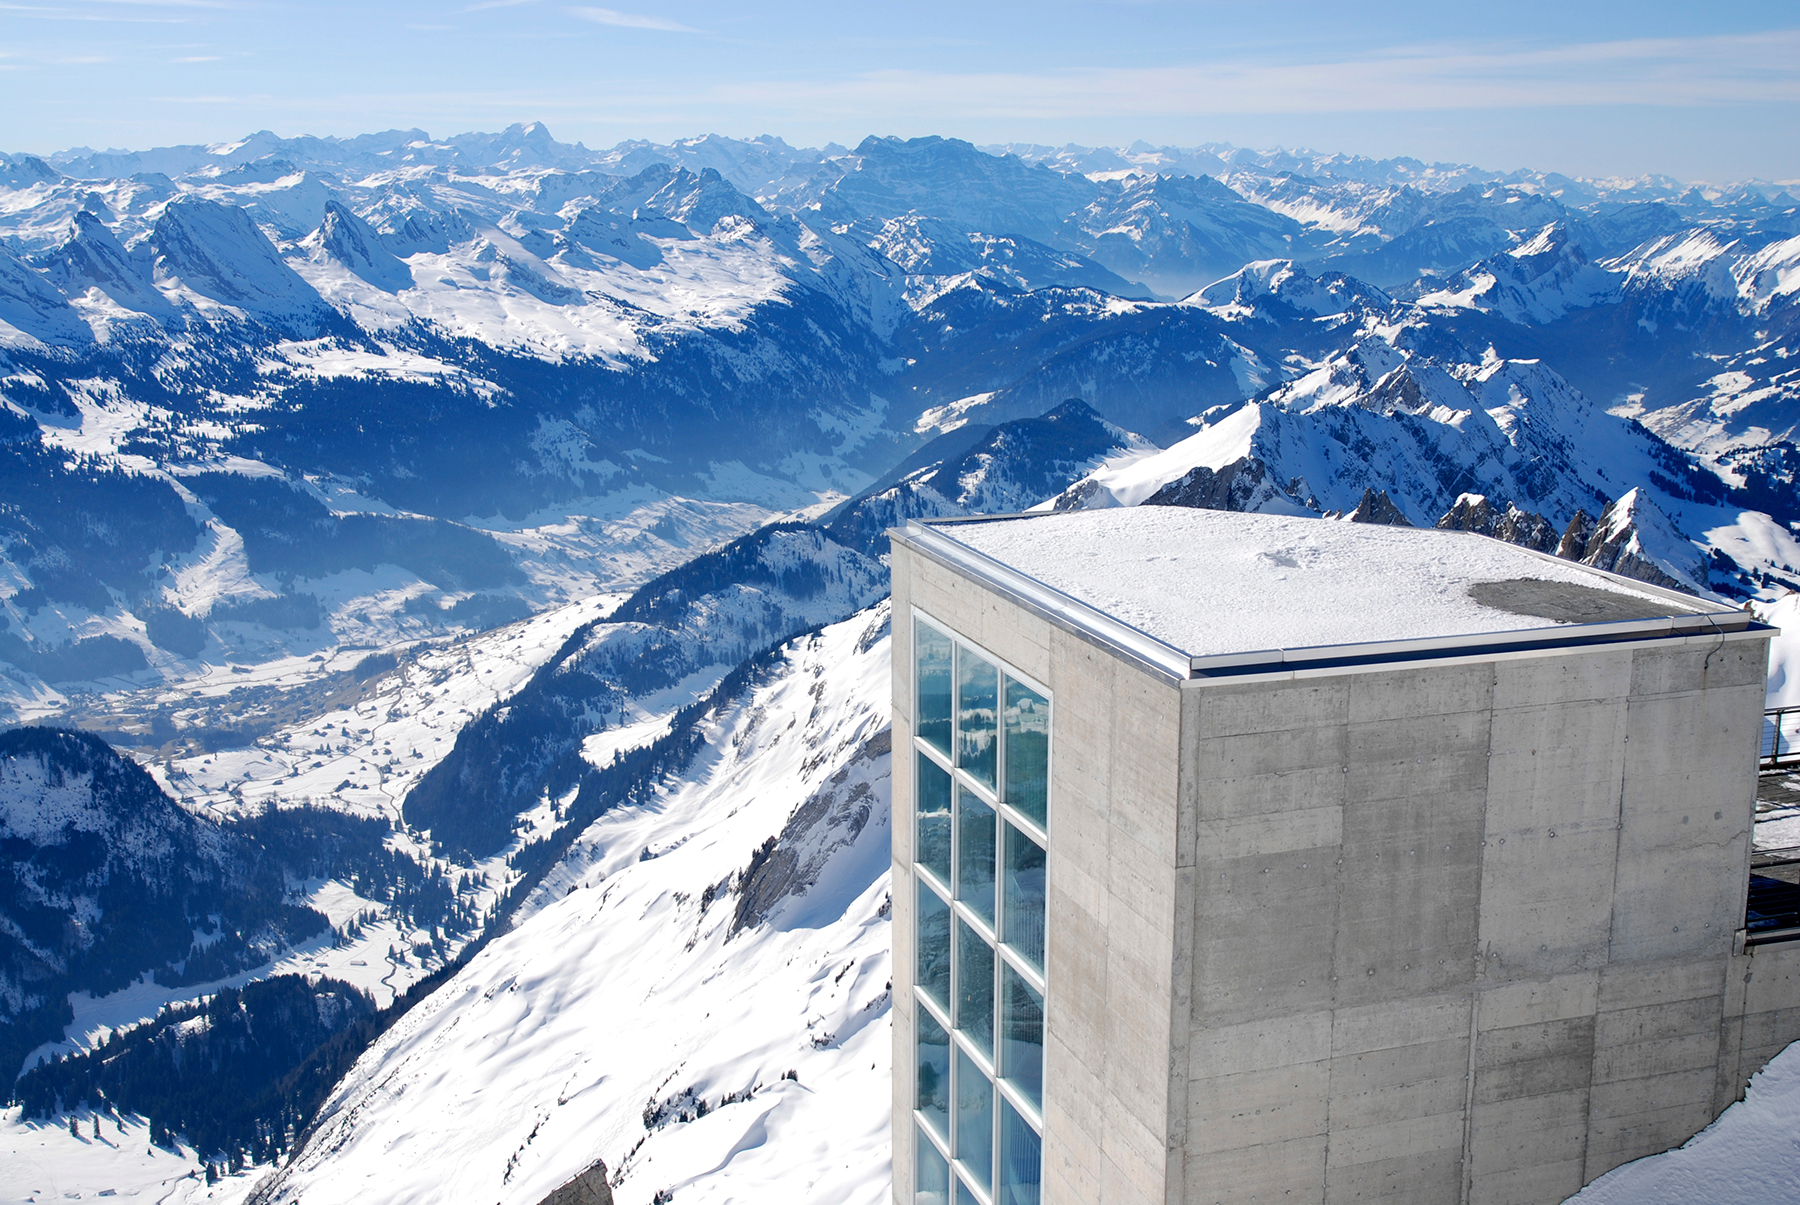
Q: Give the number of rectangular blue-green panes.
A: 14